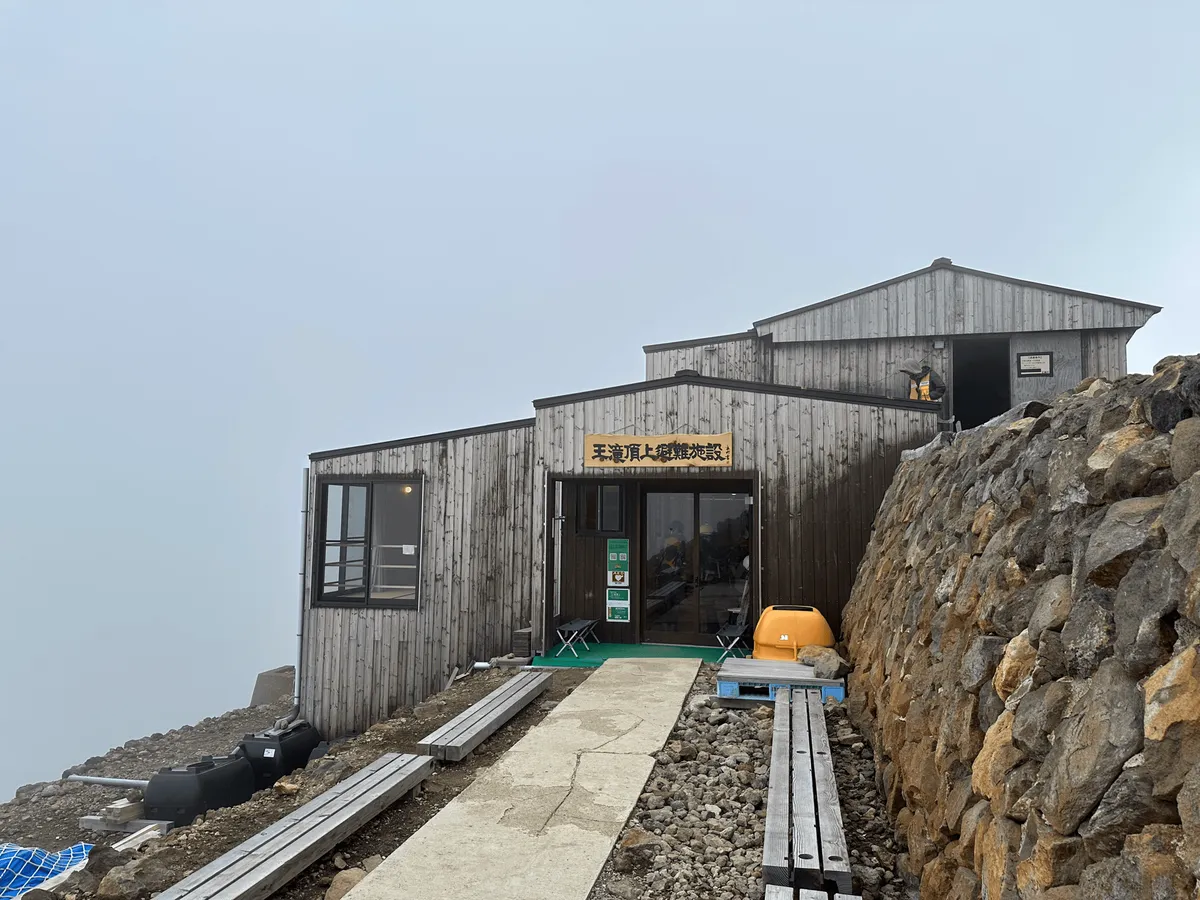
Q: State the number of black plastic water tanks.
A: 2